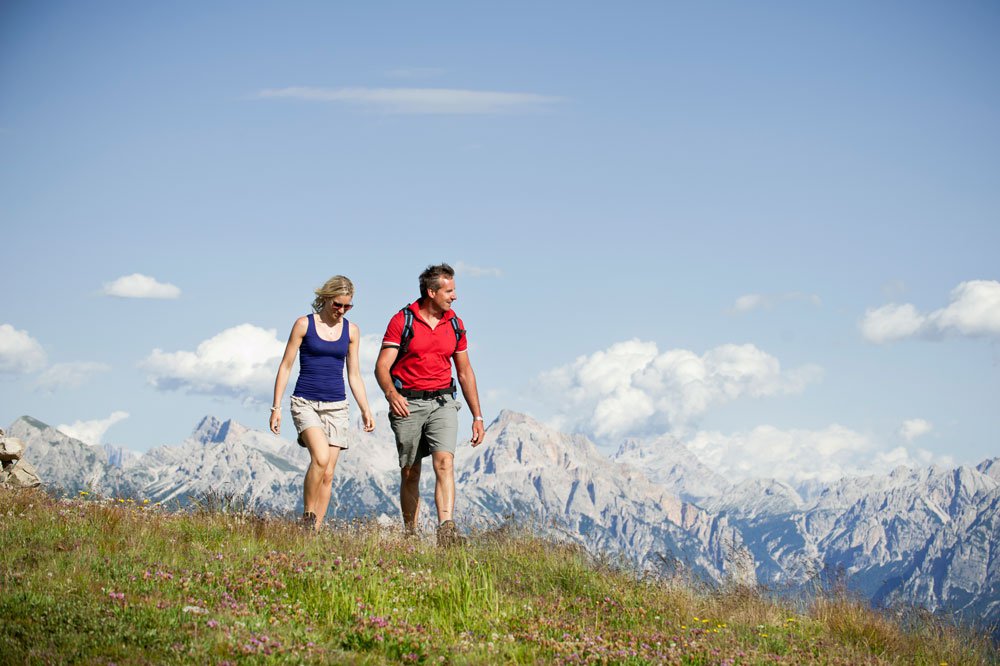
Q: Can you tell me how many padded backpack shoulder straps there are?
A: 2